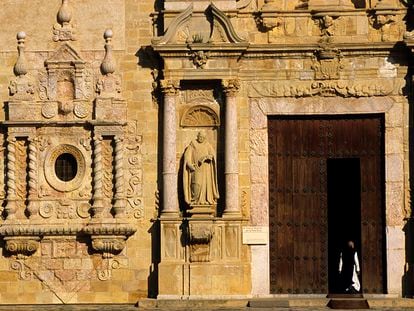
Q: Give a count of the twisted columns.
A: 4